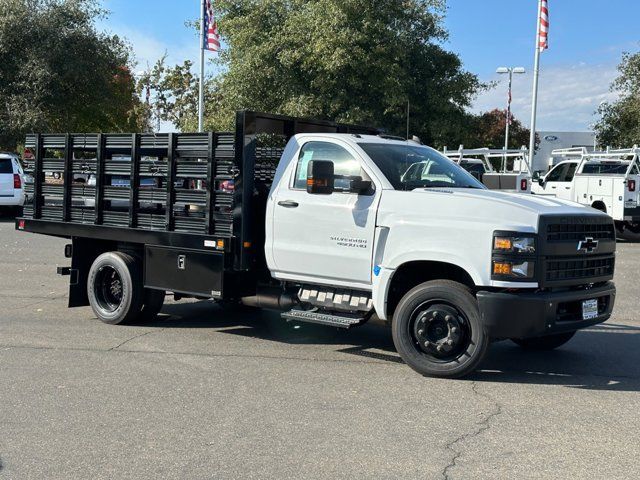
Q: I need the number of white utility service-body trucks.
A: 2